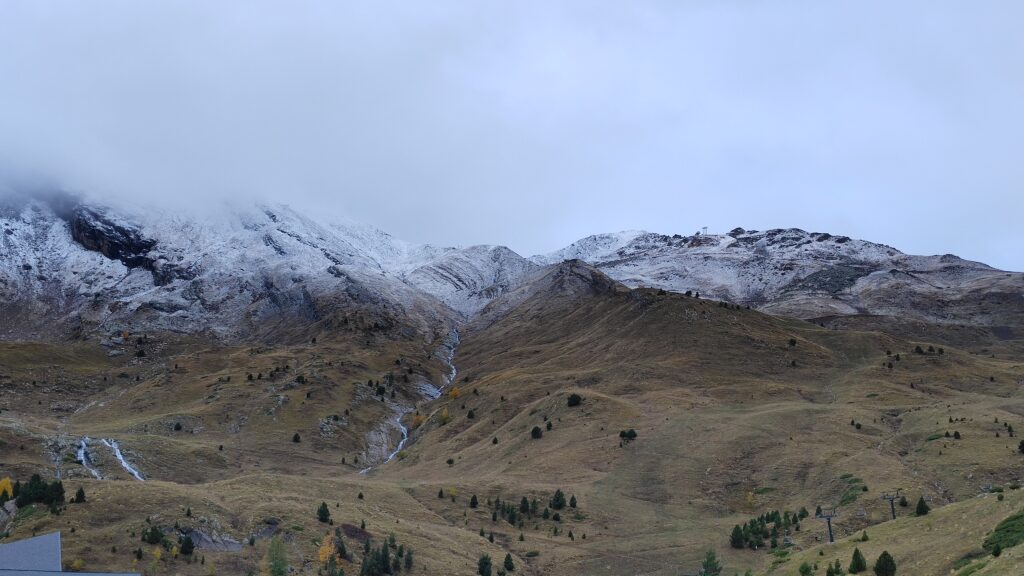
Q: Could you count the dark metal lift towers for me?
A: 2